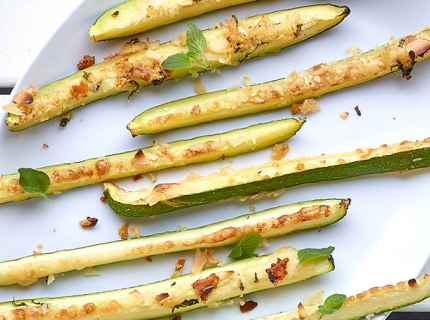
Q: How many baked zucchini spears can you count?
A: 8